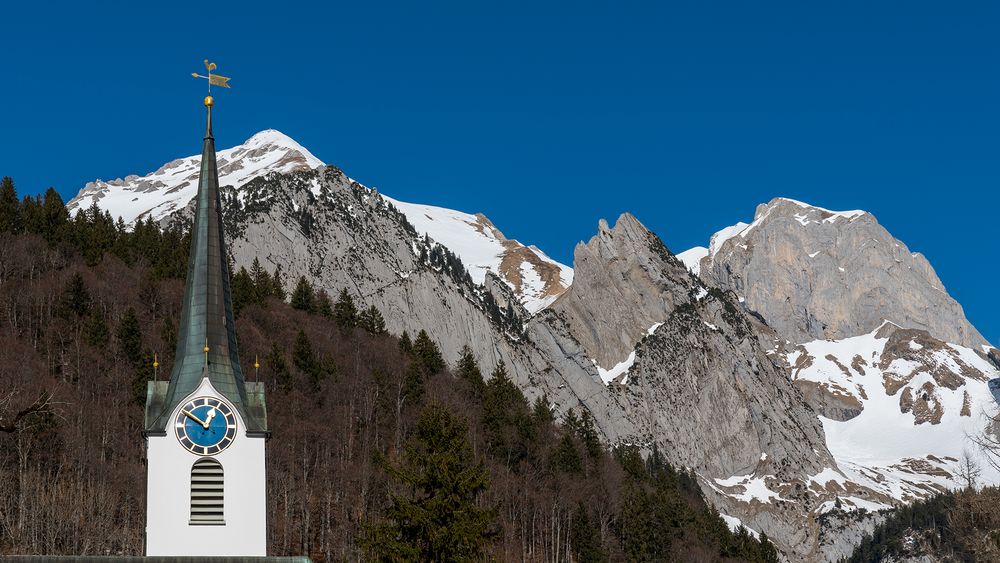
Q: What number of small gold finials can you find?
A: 3